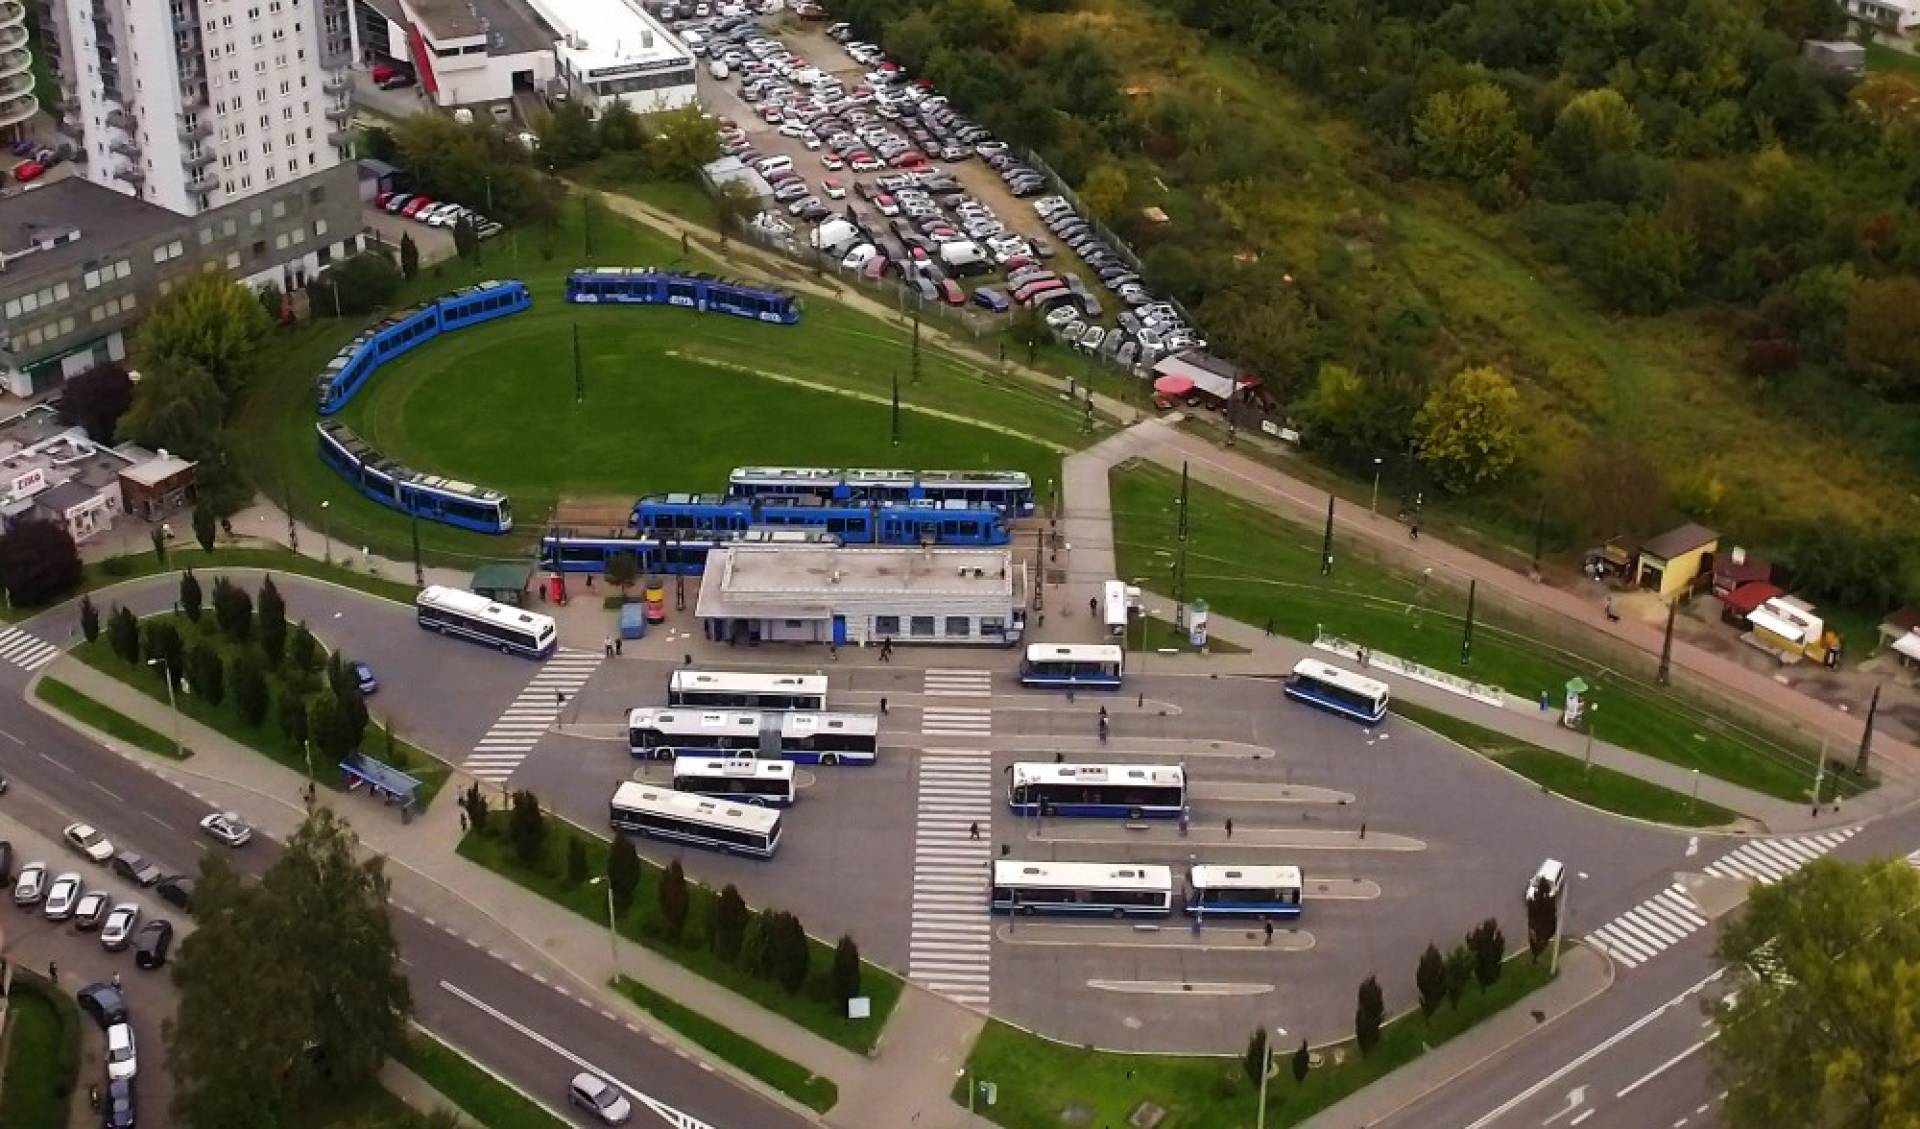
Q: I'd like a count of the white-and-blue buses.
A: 10